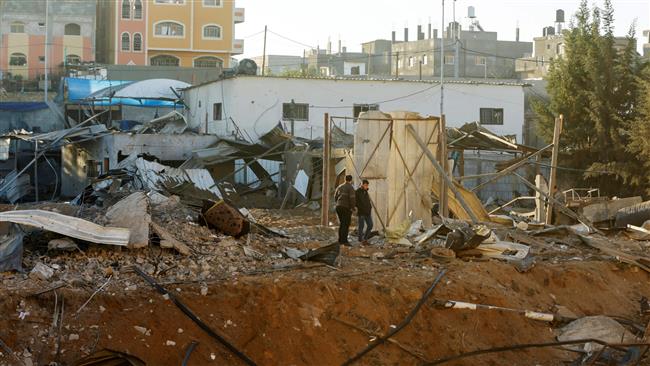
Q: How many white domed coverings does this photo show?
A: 1